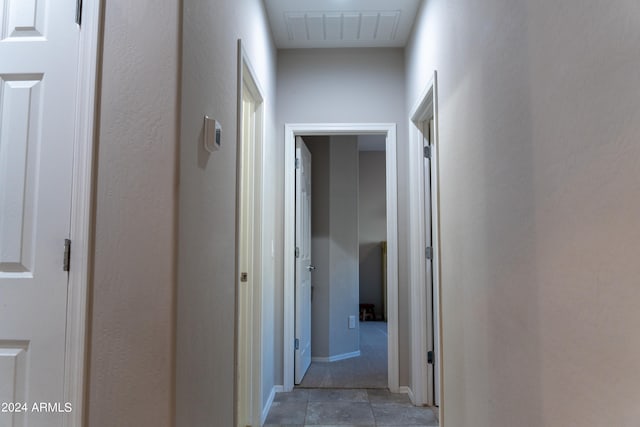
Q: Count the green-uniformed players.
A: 0